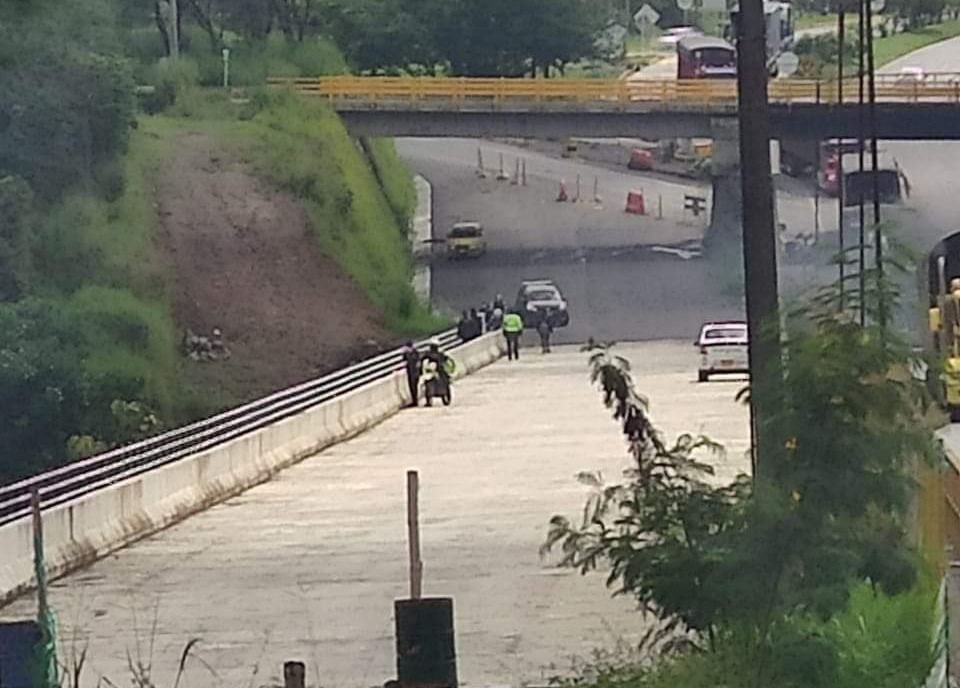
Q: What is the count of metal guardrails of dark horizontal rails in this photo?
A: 1